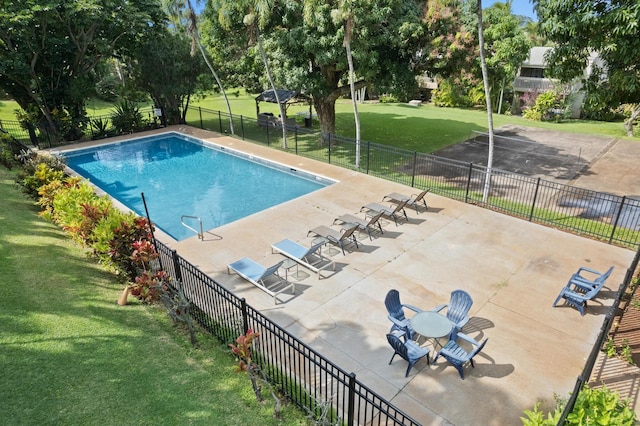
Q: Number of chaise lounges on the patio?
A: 6